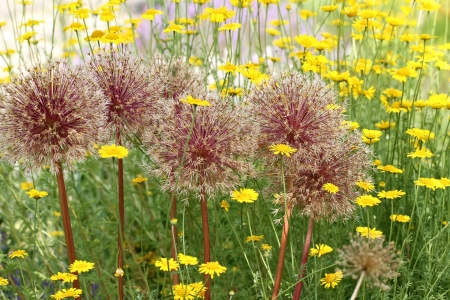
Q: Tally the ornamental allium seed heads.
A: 7